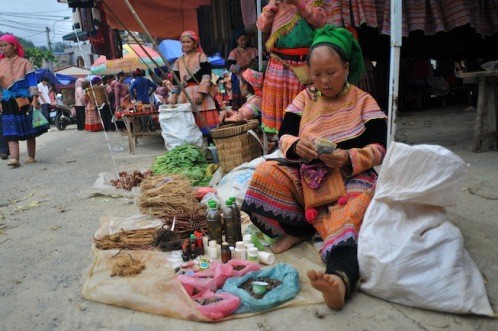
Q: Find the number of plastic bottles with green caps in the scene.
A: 4